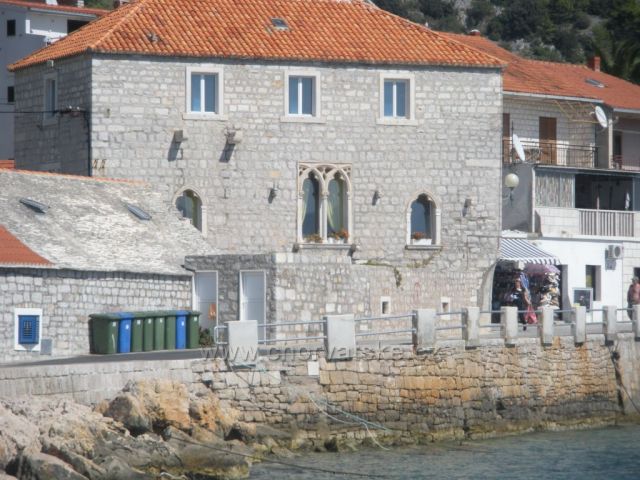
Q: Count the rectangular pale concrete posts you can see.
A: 9